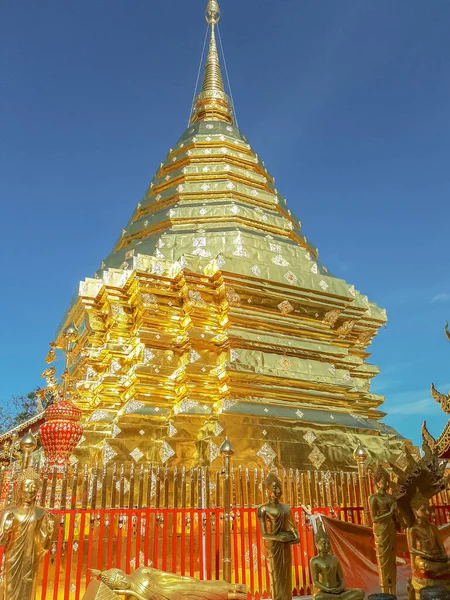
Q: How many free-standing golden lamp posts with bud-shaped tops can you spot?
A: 3